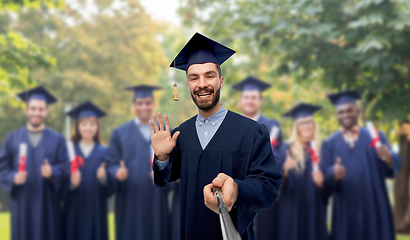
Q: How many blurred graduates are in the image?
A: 6